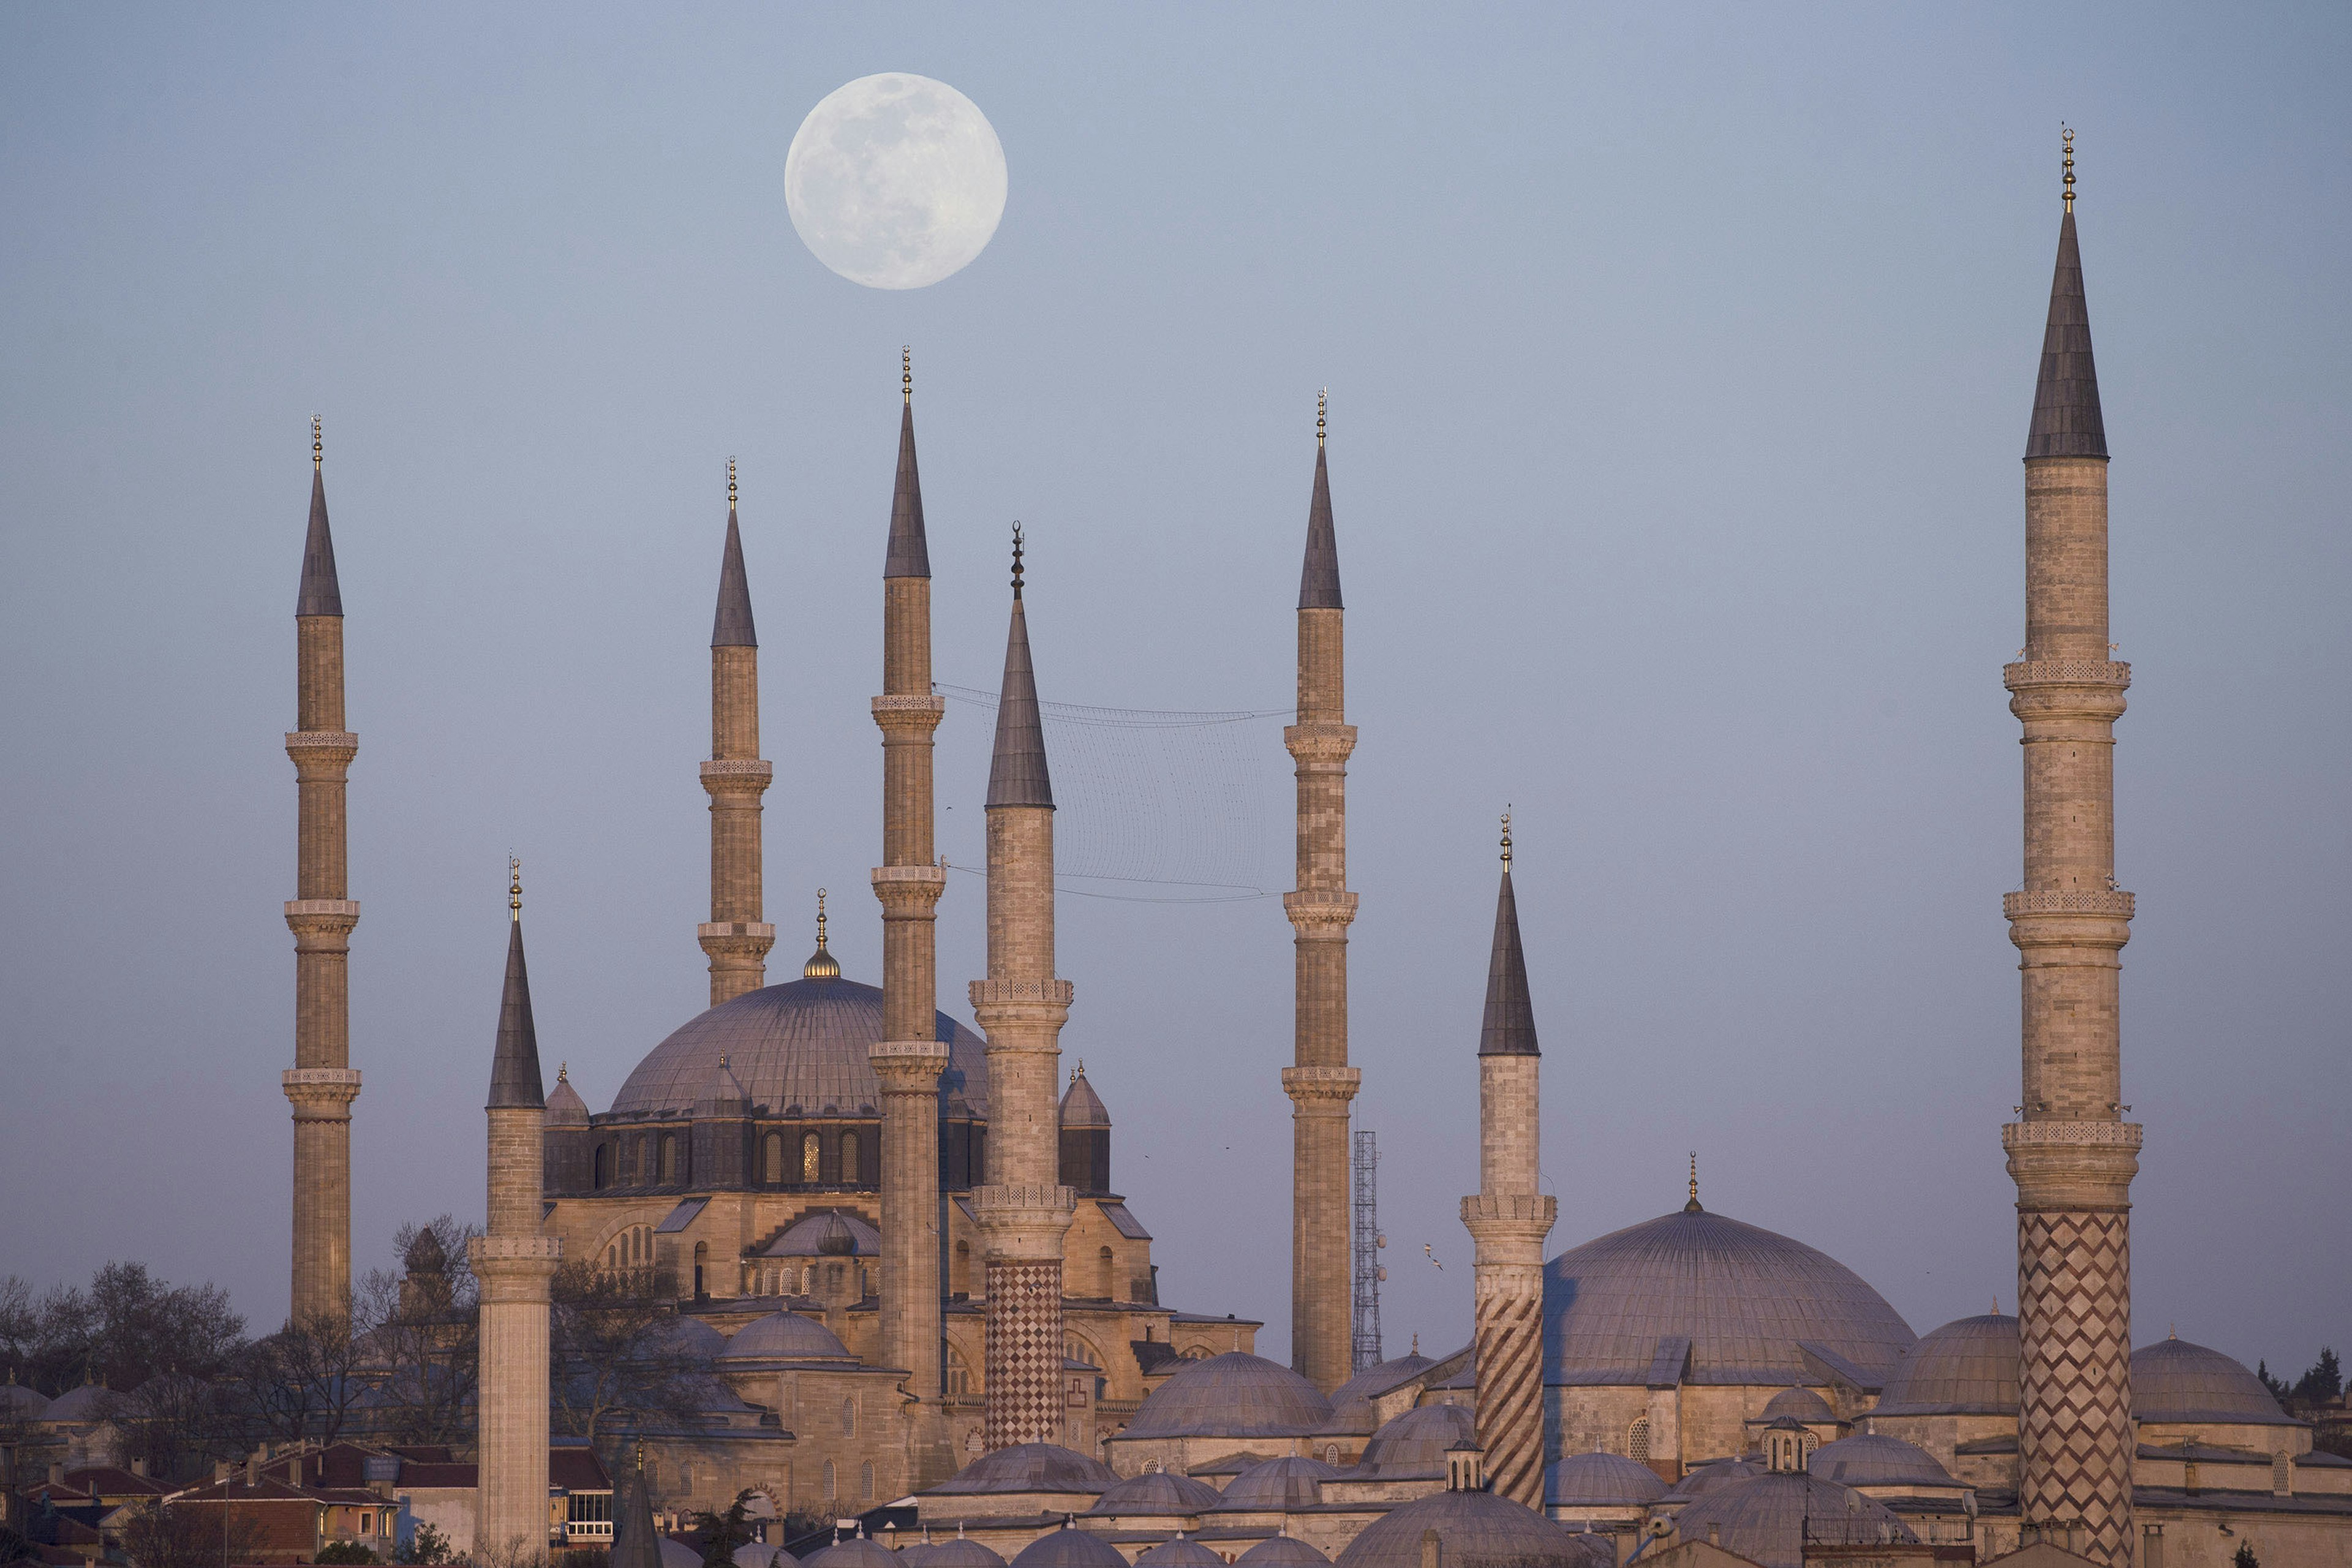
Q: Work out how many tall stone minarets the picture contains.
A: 8